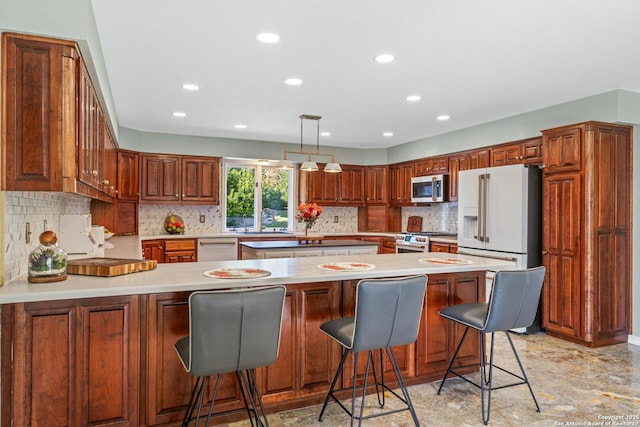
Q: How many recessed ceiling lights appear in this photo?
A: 10